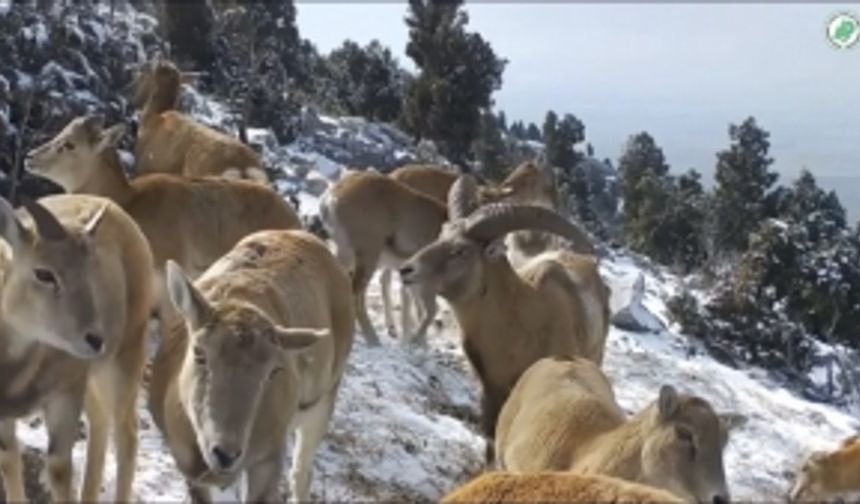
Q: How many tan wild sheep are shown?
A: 11